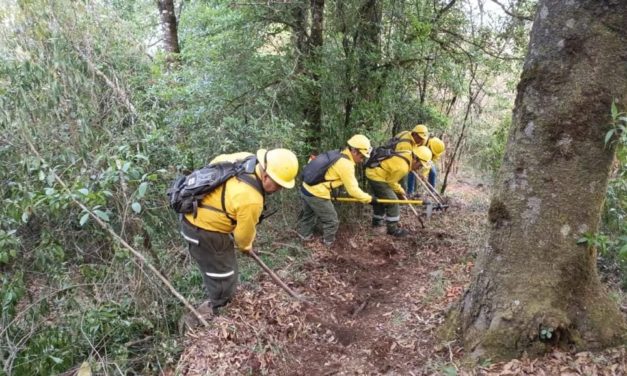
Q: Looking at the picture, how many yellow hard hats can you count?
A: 5